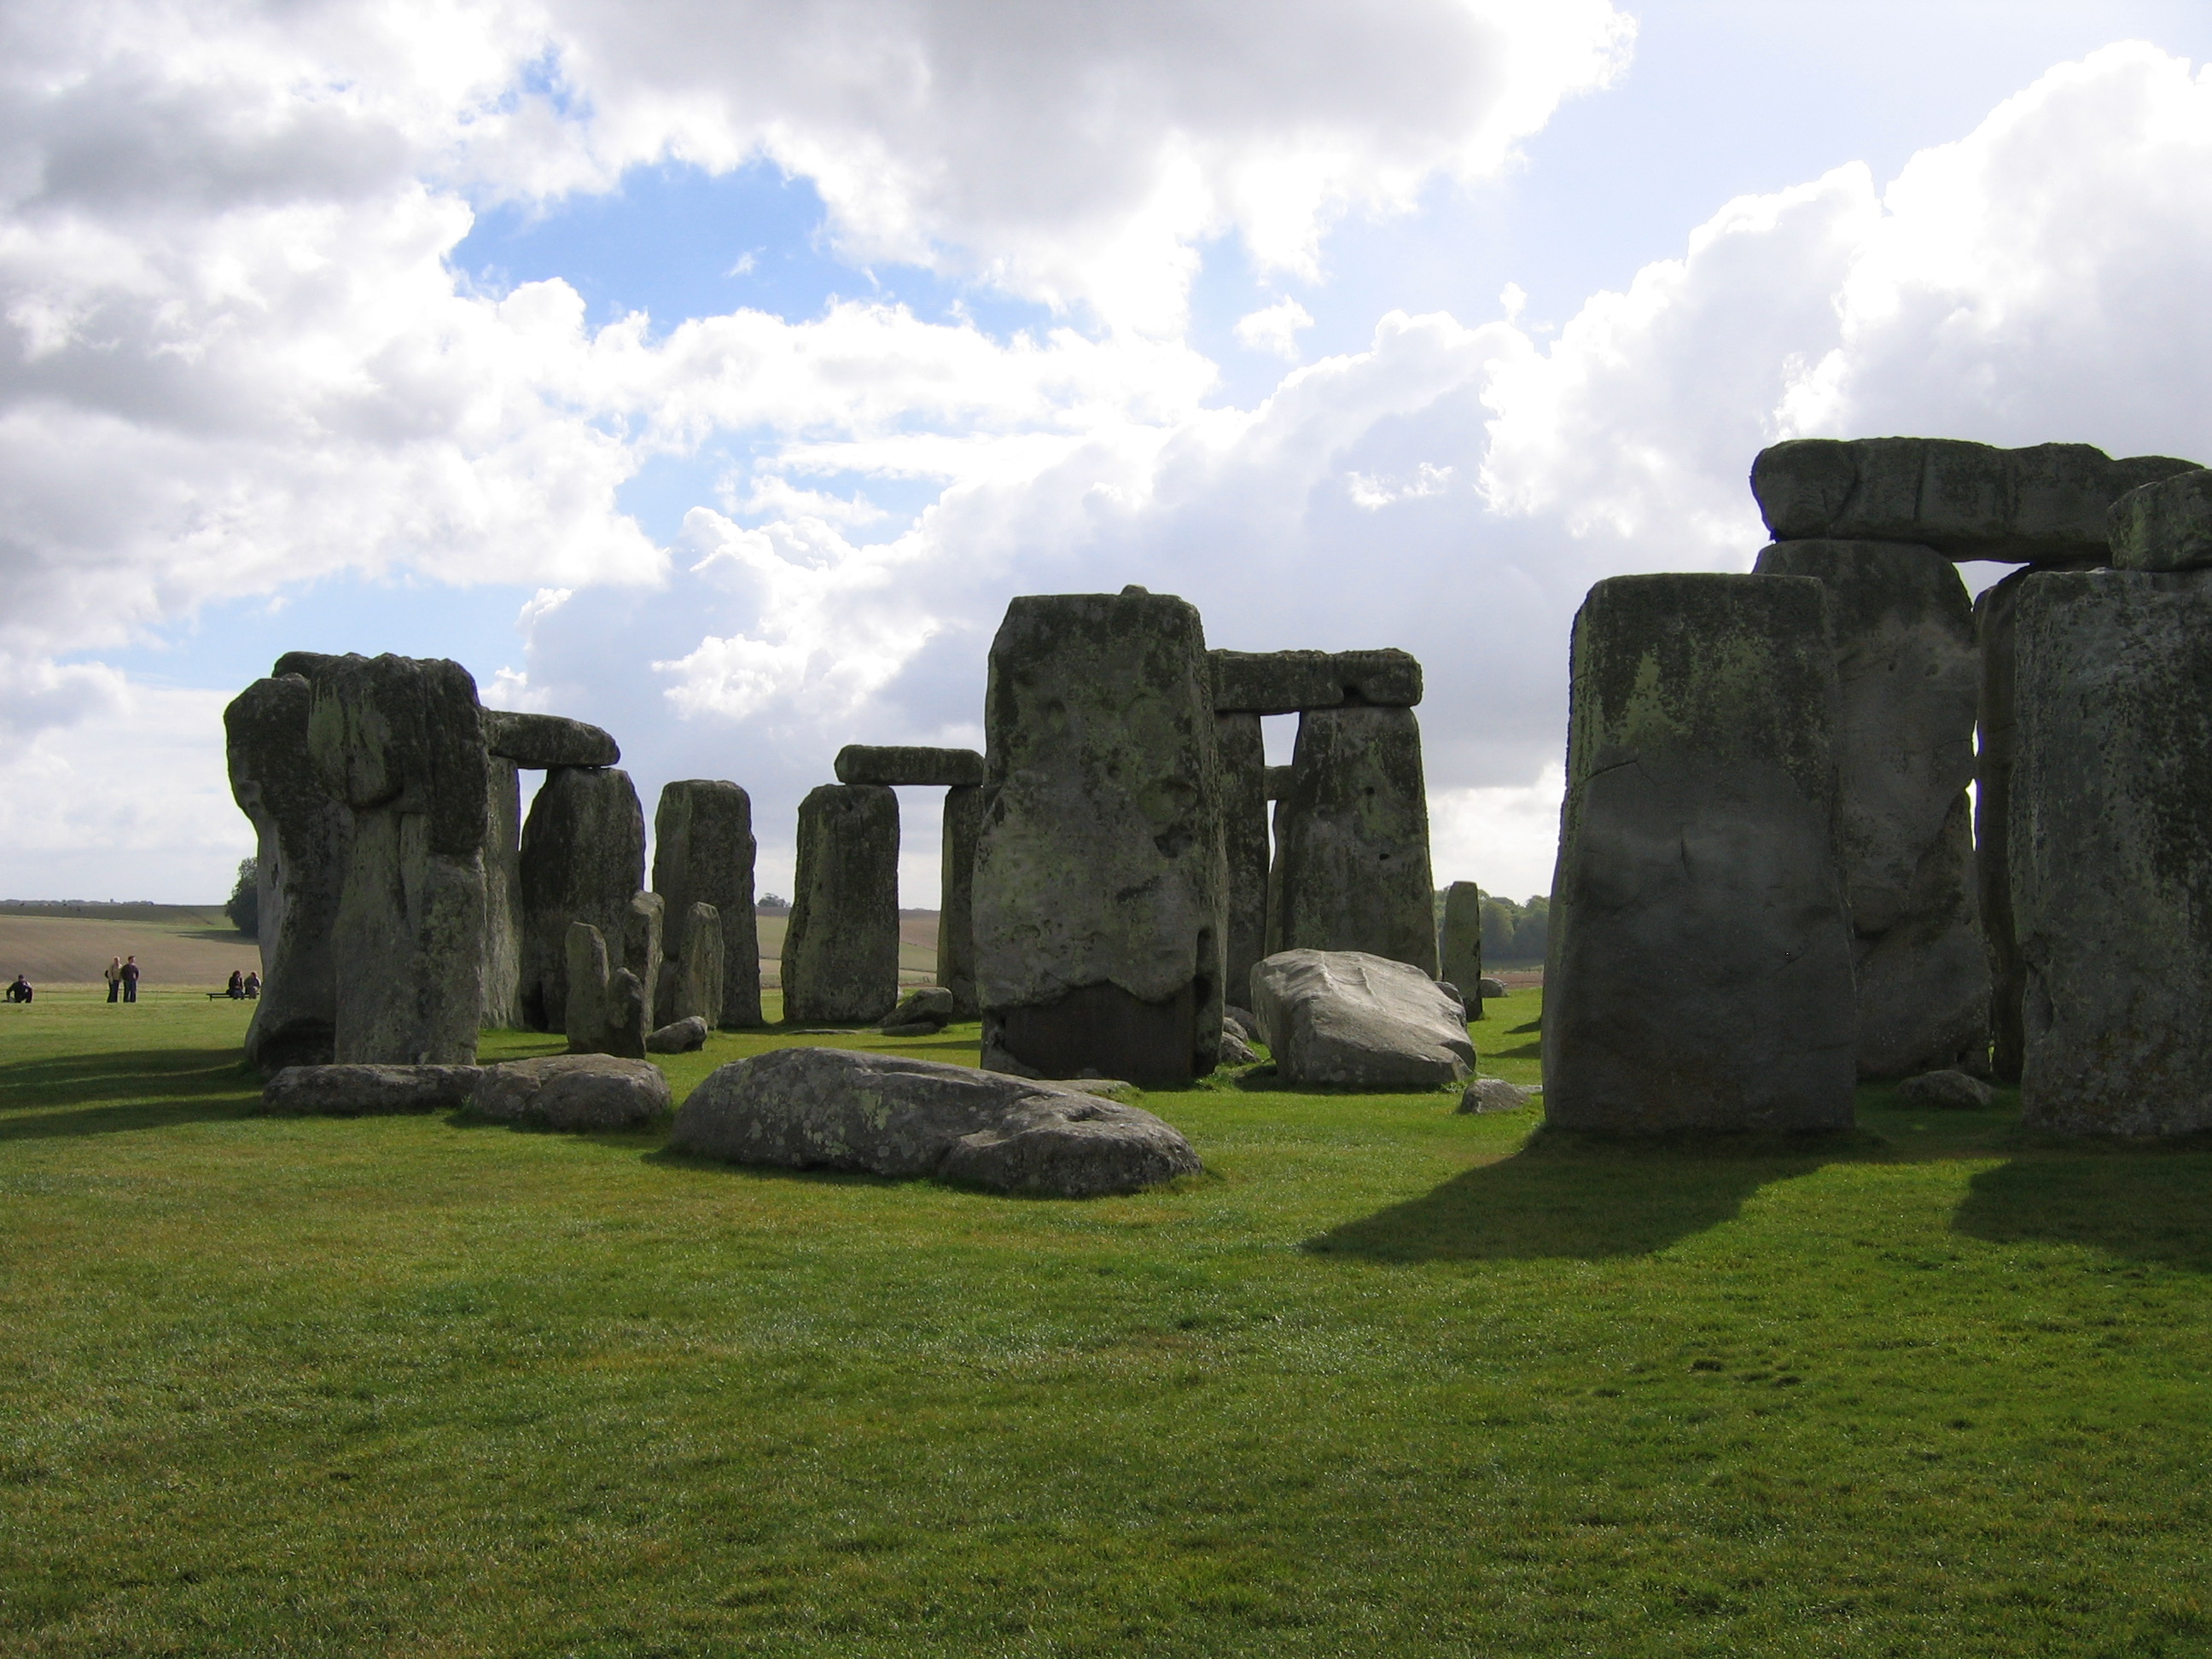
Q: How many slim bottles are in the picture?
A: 0